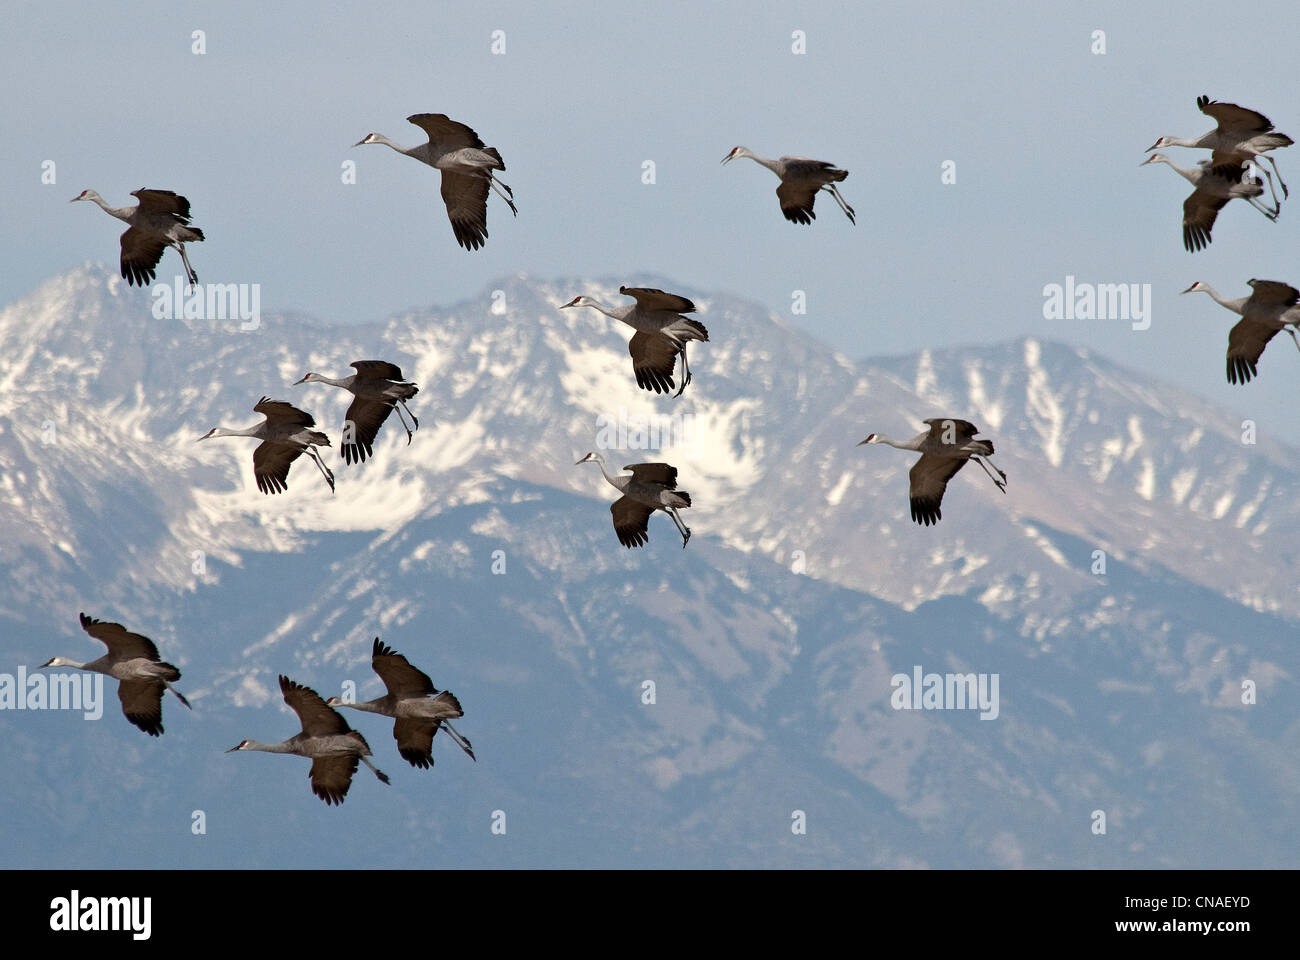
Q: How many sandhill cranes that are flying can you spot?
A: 14